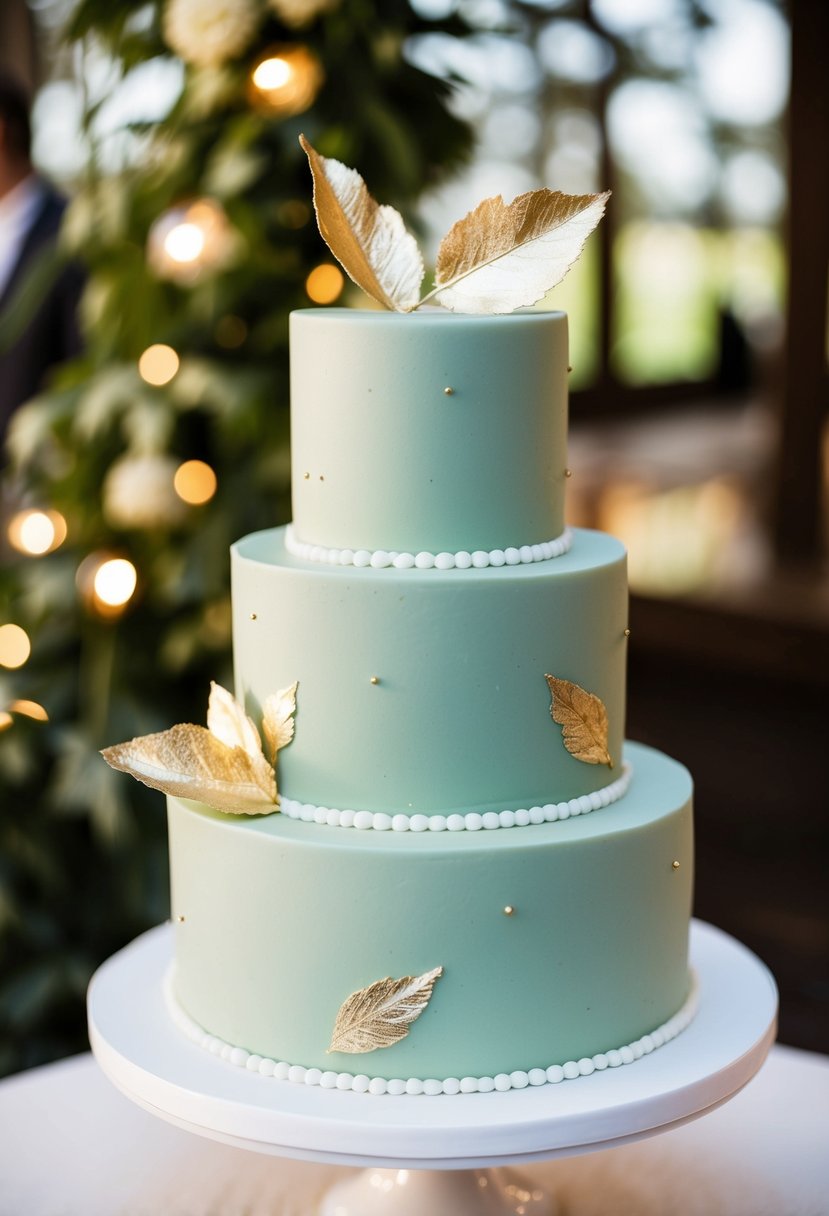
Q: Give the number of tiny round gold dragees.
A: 11